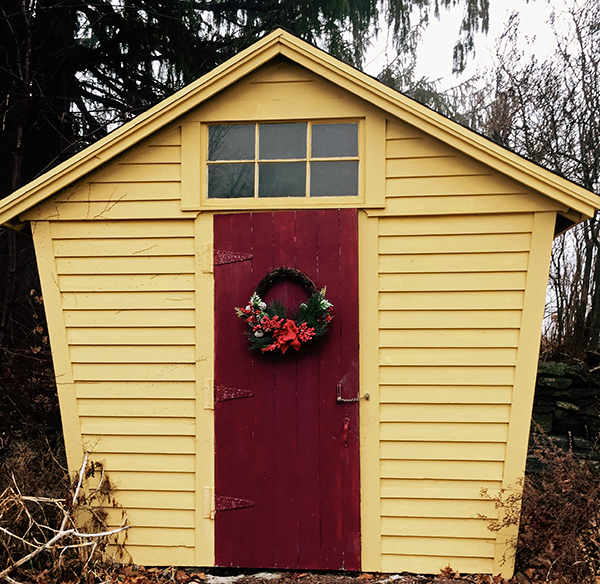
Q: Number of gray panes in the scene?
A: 6